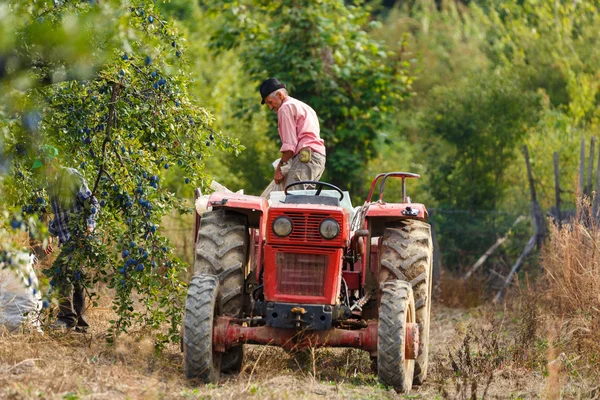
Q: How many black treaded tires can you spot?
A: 4